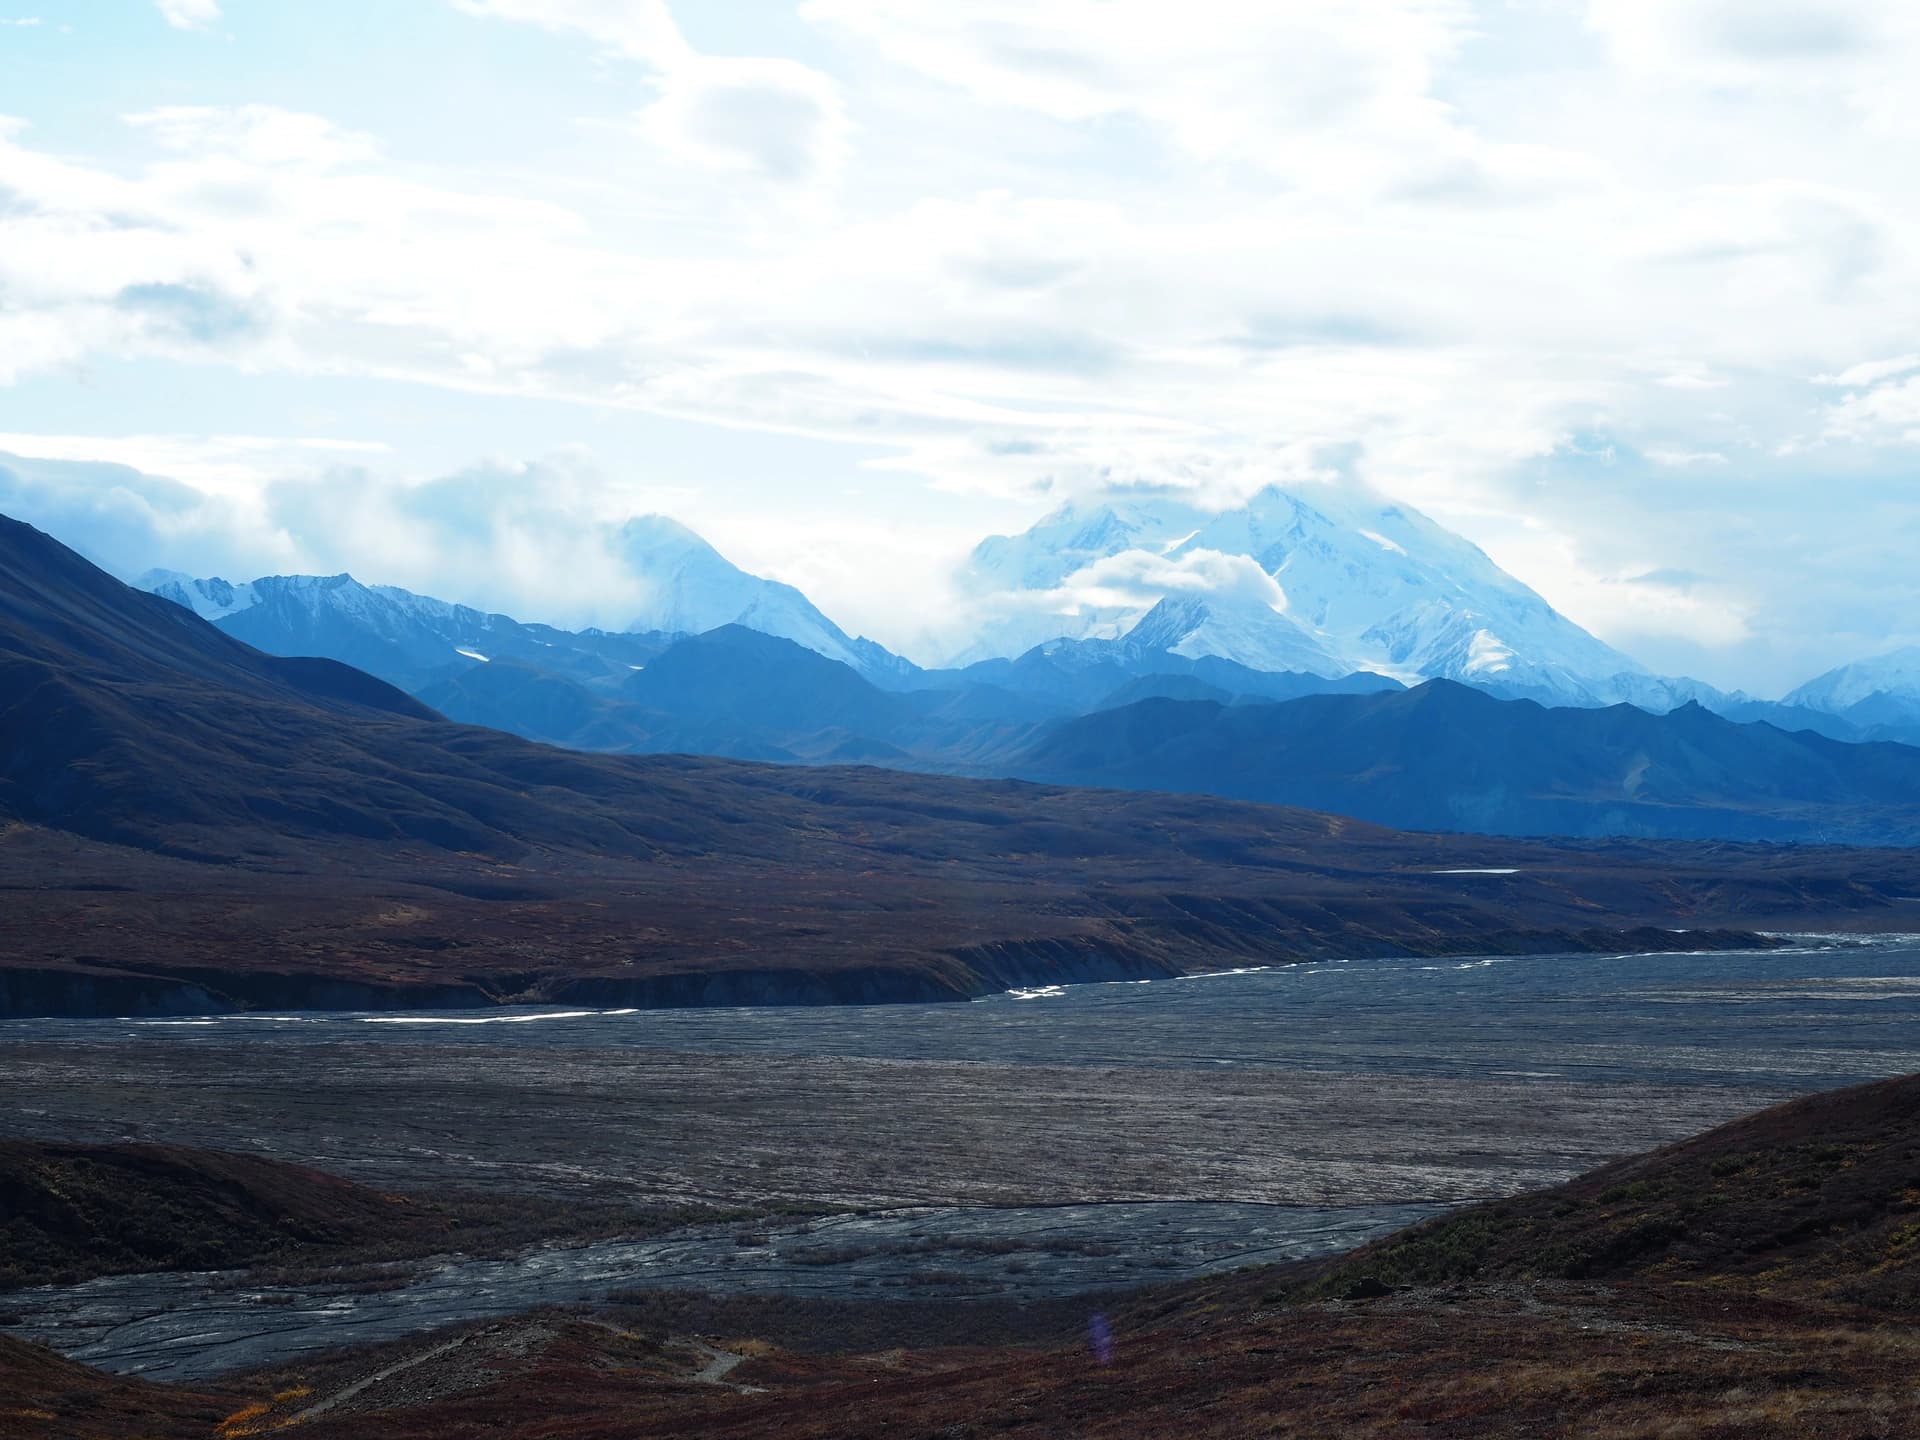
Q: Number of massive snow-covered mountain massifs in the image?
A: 2